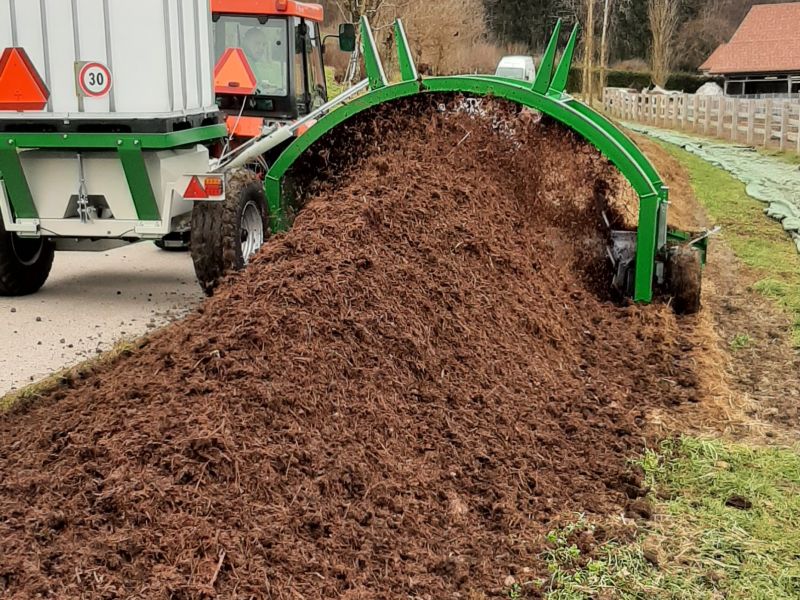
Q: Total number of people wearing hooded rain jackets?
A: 0